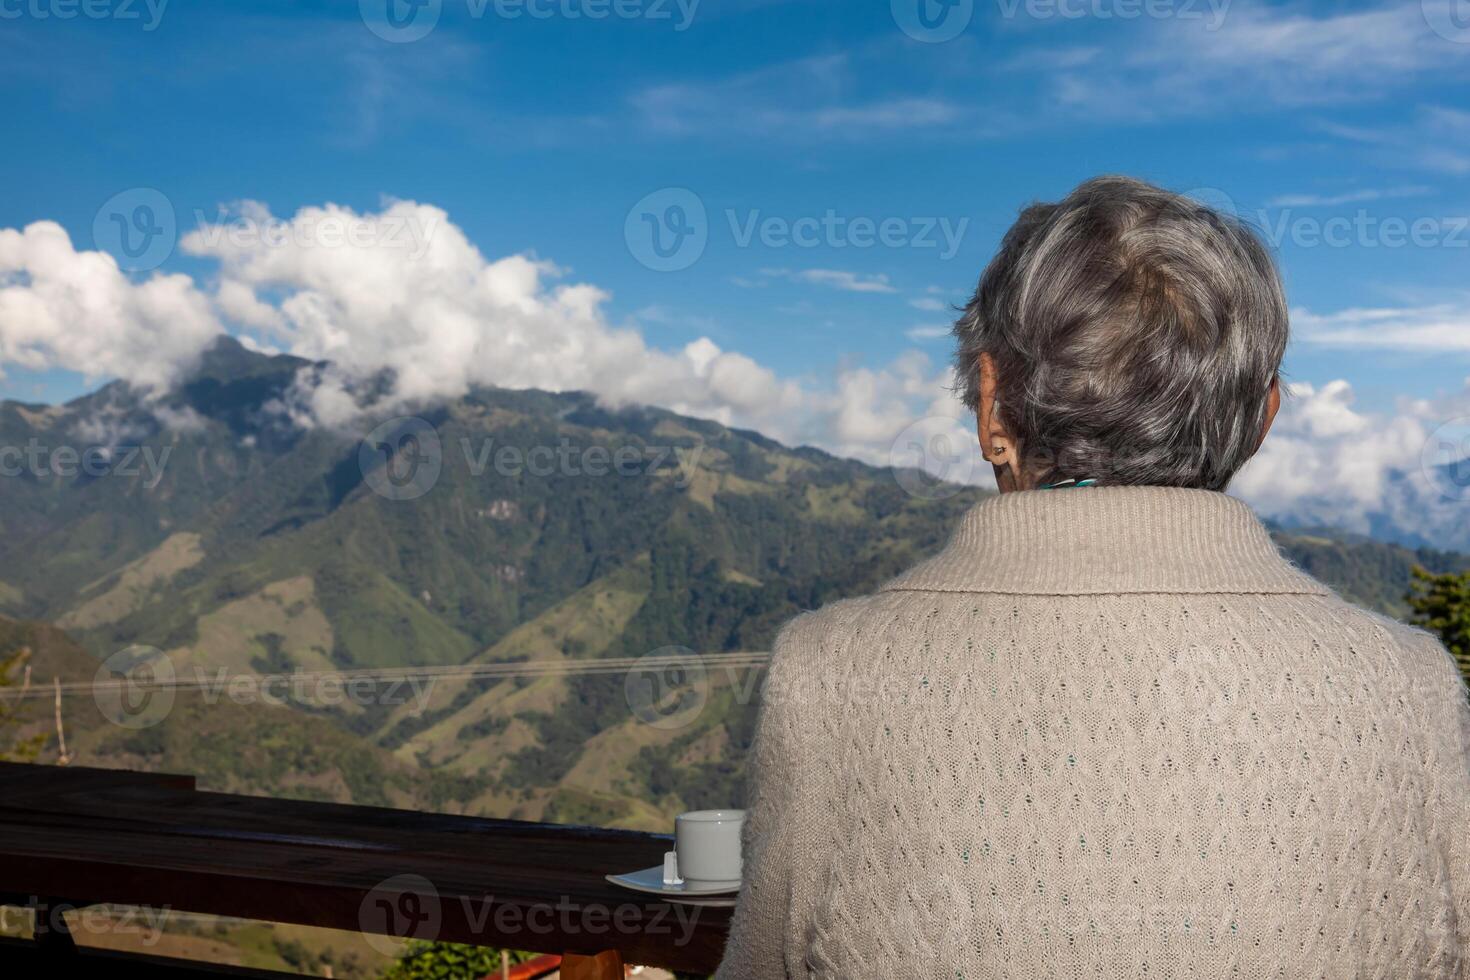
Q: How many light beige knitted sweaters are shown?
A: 1